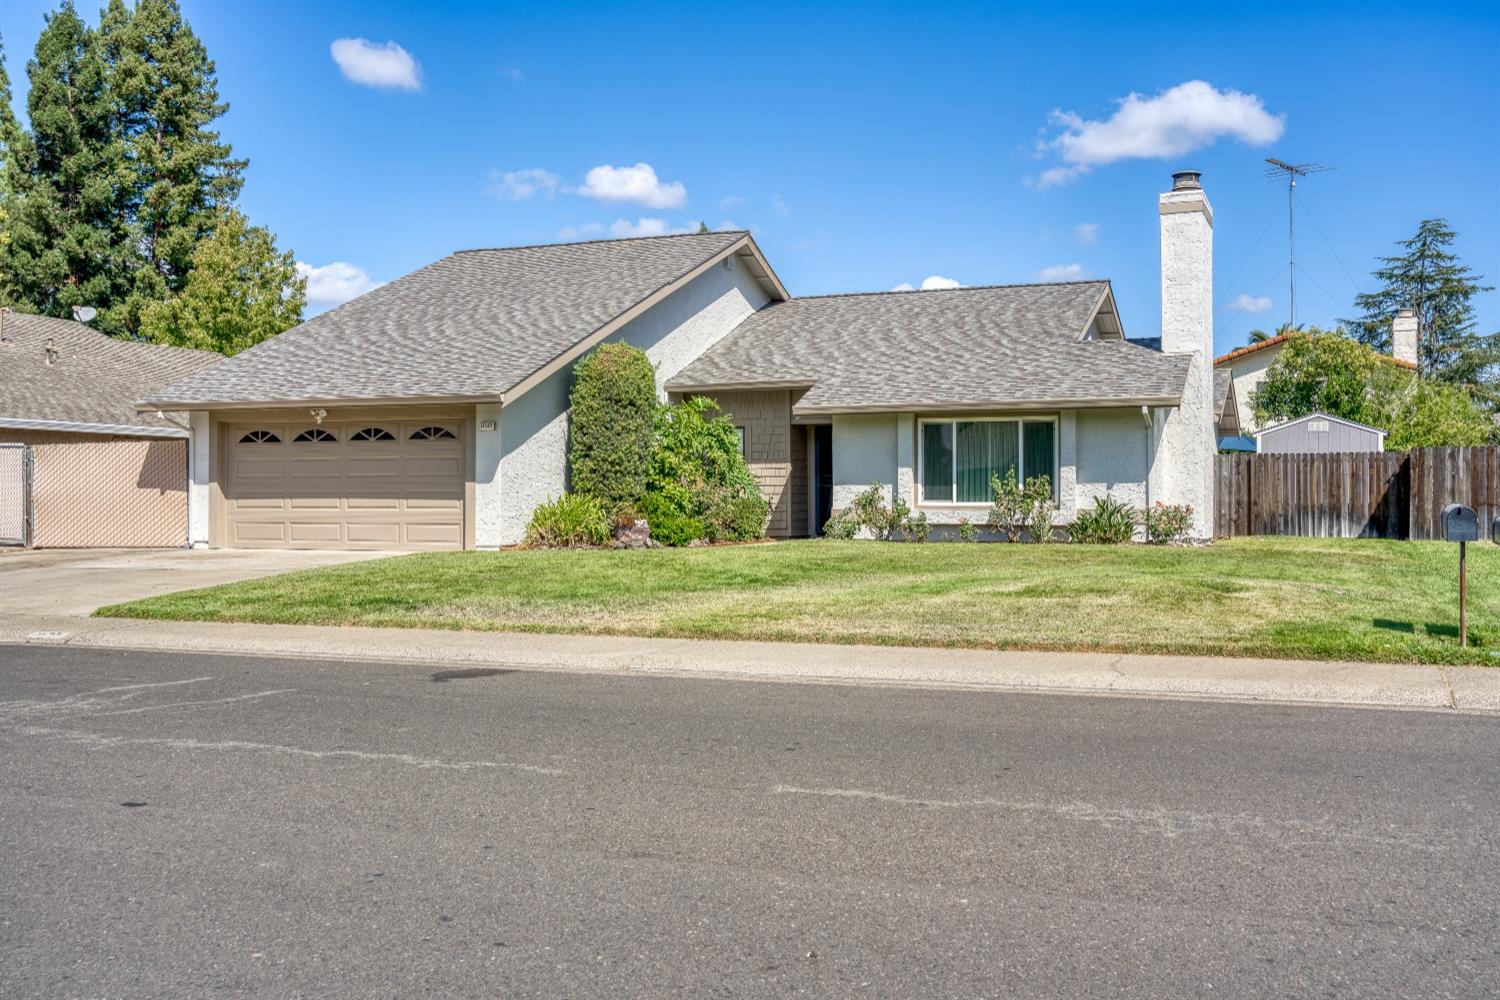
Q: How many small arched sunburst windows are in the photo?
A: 4